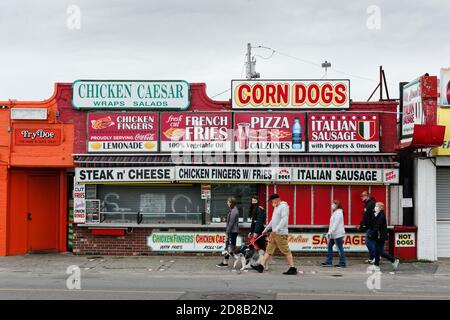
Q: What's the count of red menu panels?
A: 4